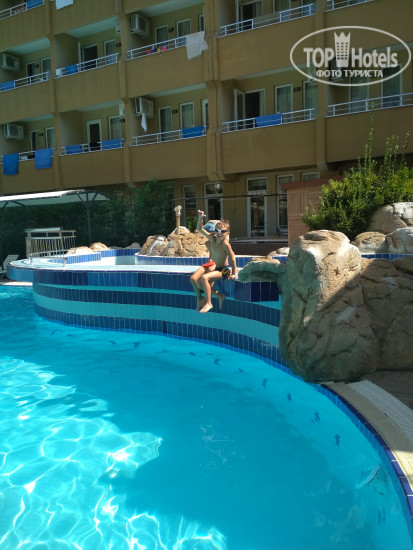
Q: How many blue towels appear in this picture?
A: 9